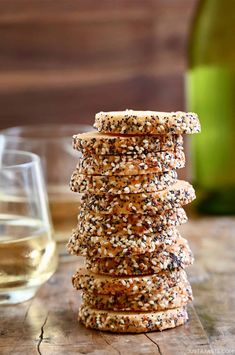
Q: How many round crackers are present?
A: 11